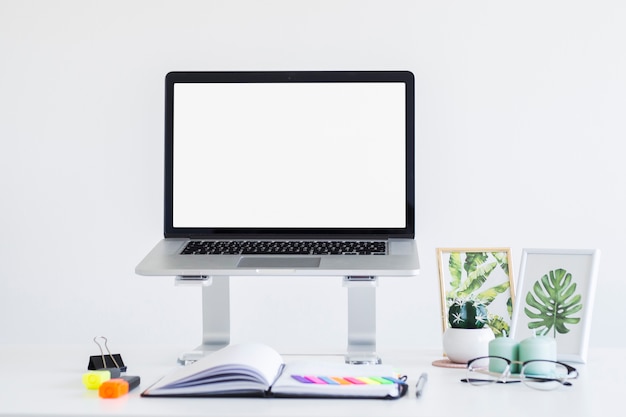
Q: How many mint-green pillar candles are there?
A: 2